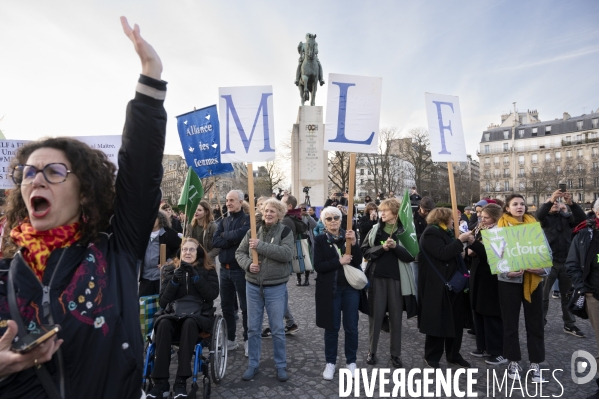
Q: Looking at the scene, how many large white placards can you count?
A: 3